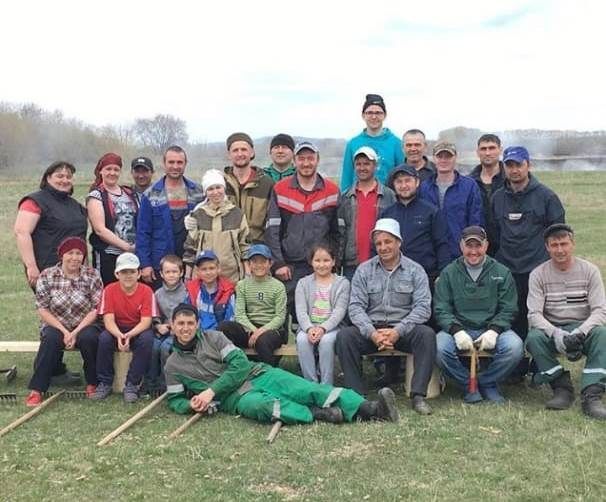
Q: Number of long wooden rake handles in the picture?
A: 4